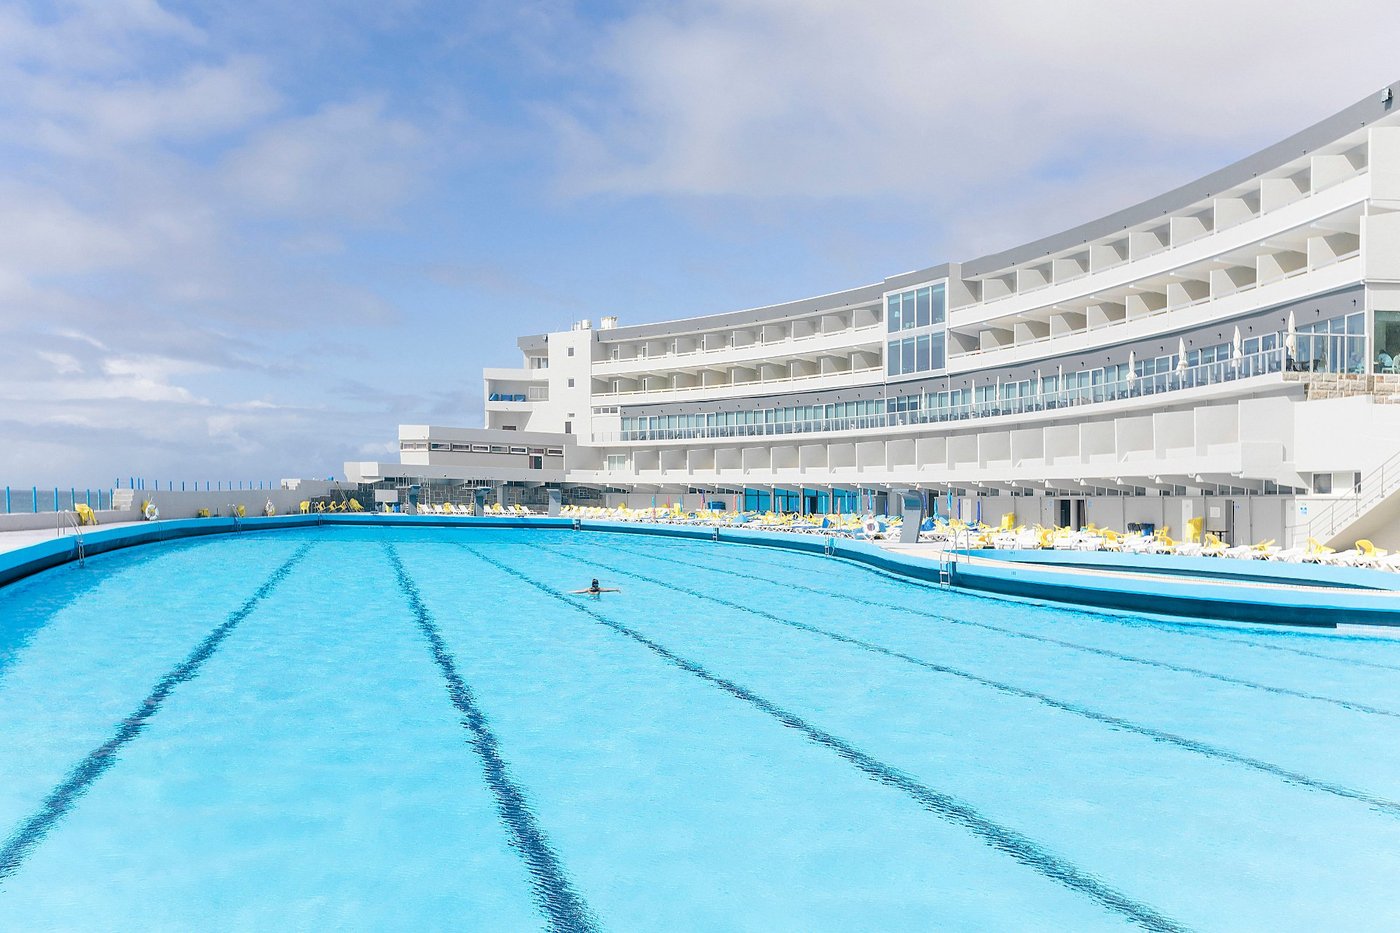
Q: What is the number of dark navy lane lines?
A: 6